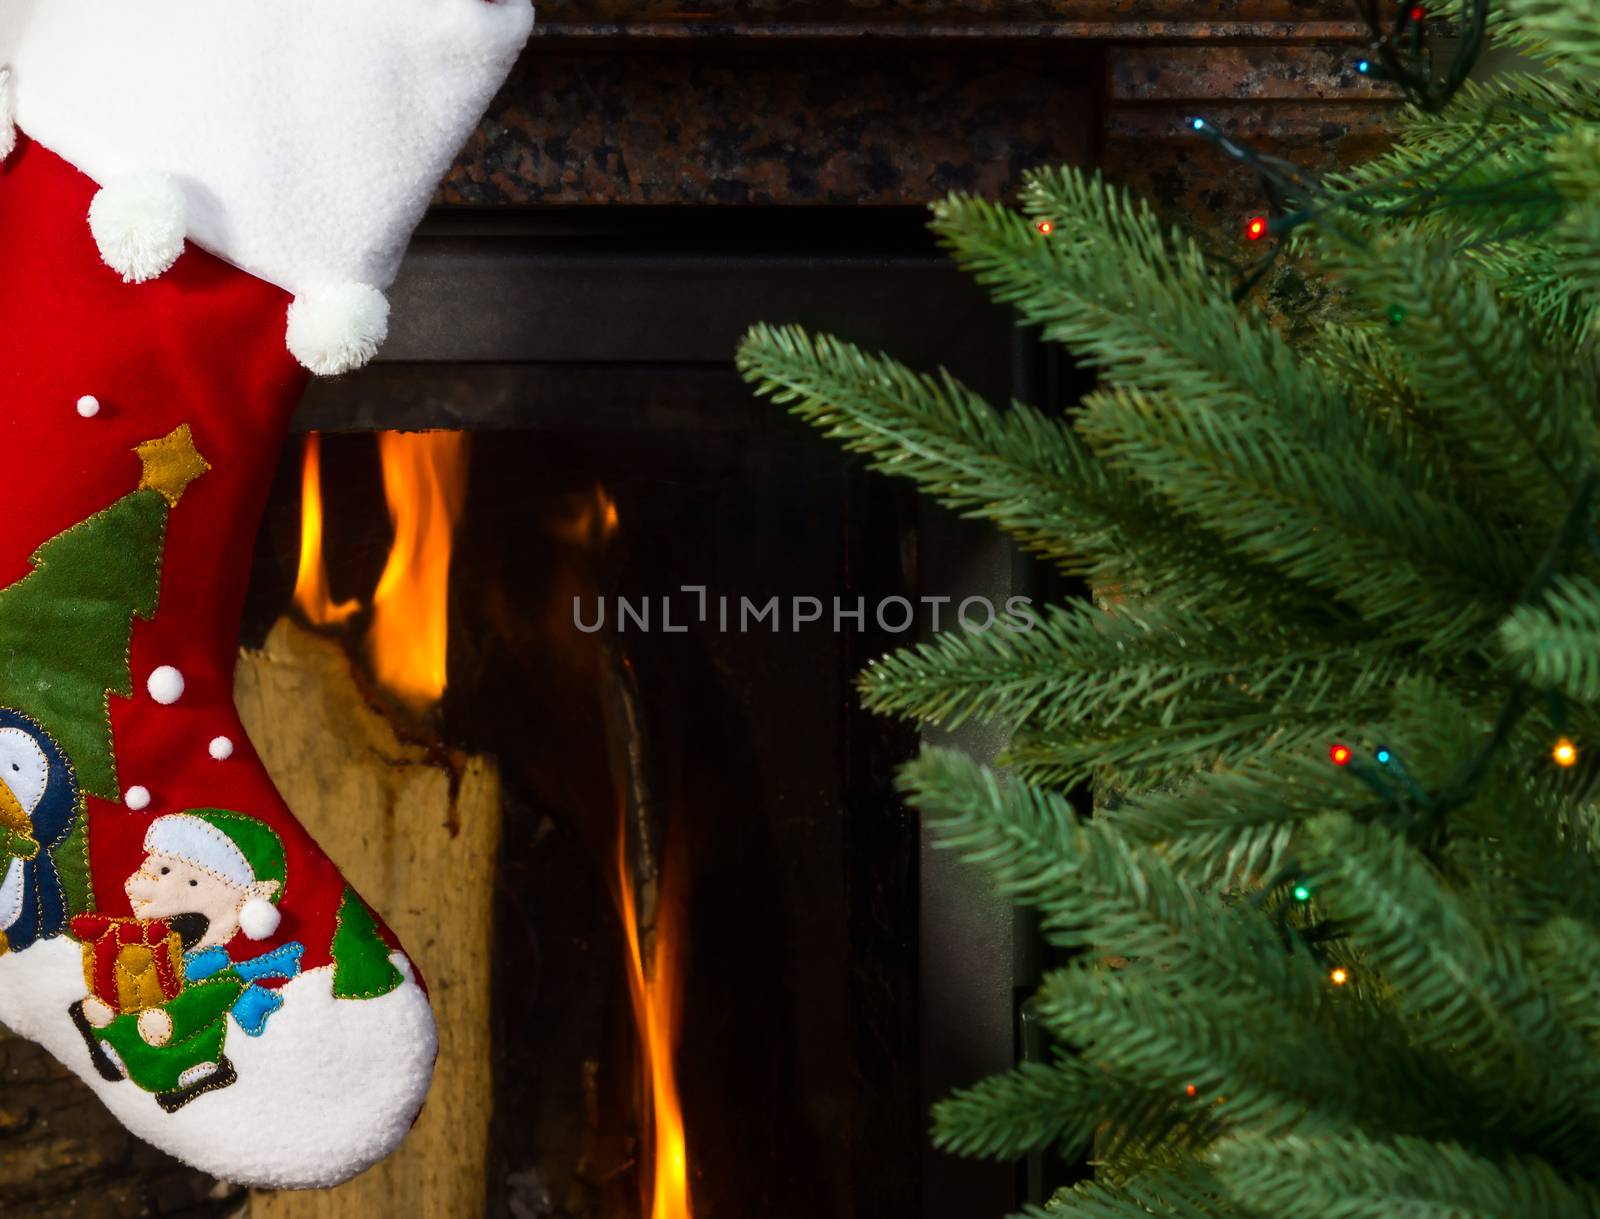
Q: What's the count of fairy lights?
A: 12